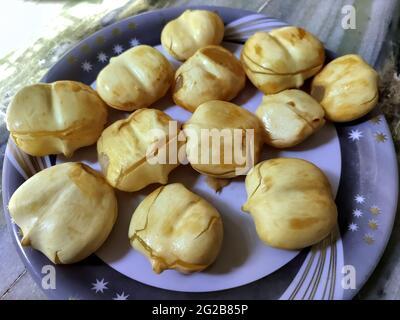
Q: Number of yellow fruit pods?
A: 12